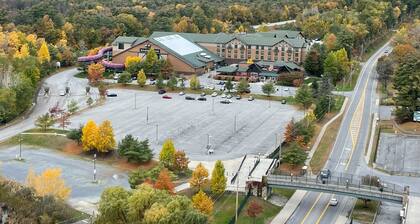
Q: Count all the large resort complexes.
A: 1